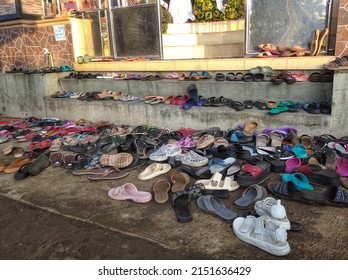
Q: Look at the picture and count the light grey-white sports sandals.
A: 2